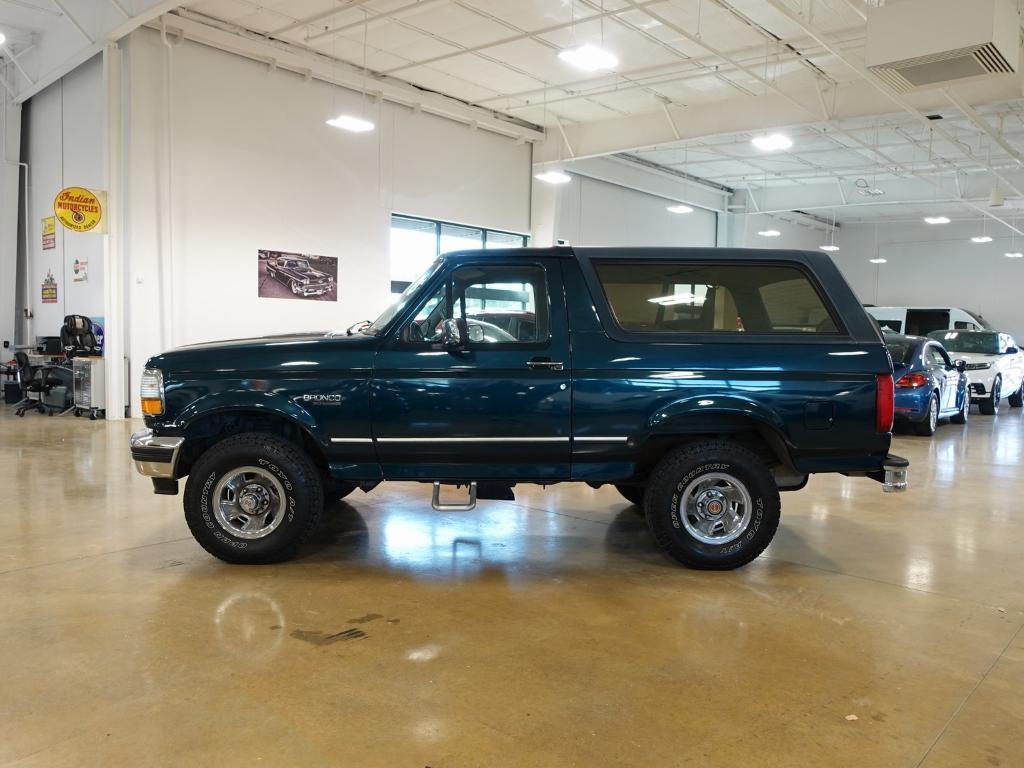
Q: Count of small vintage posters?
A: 3